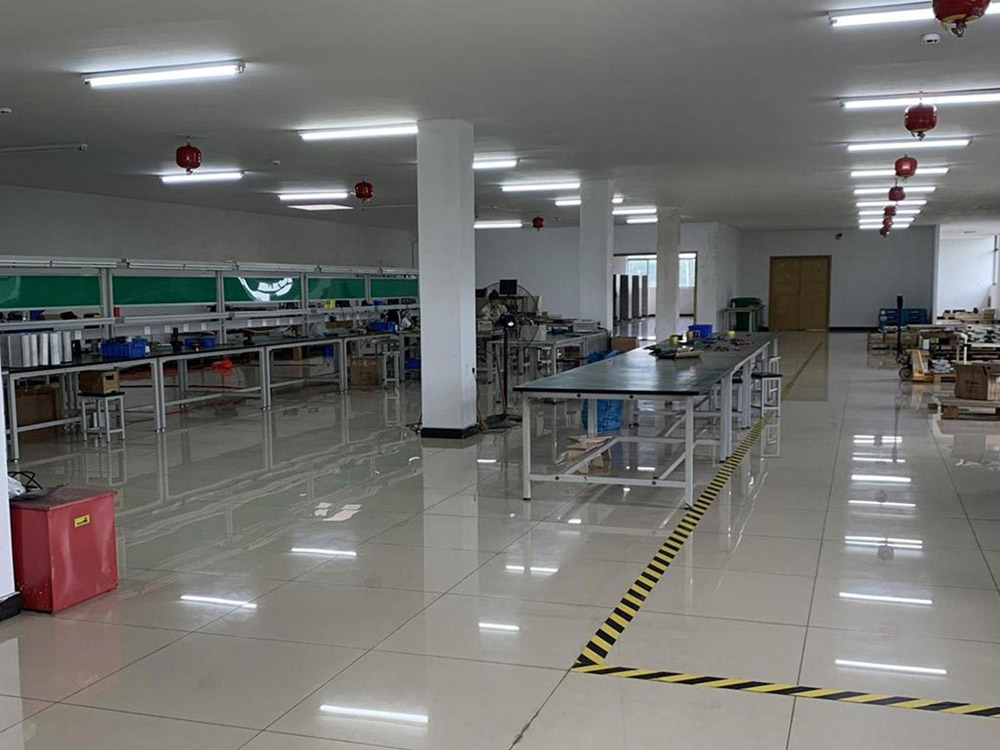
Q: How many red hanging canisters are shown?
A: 10